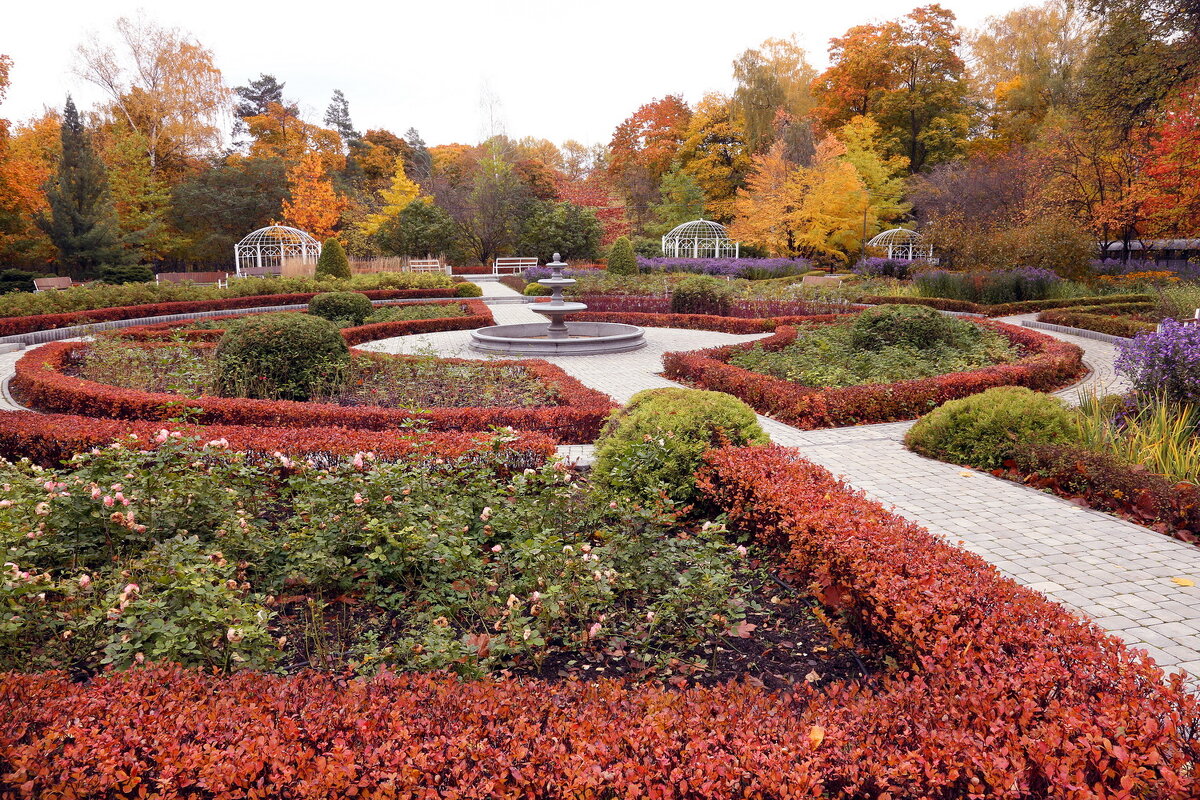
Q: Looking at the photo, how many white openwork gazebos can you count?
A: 3